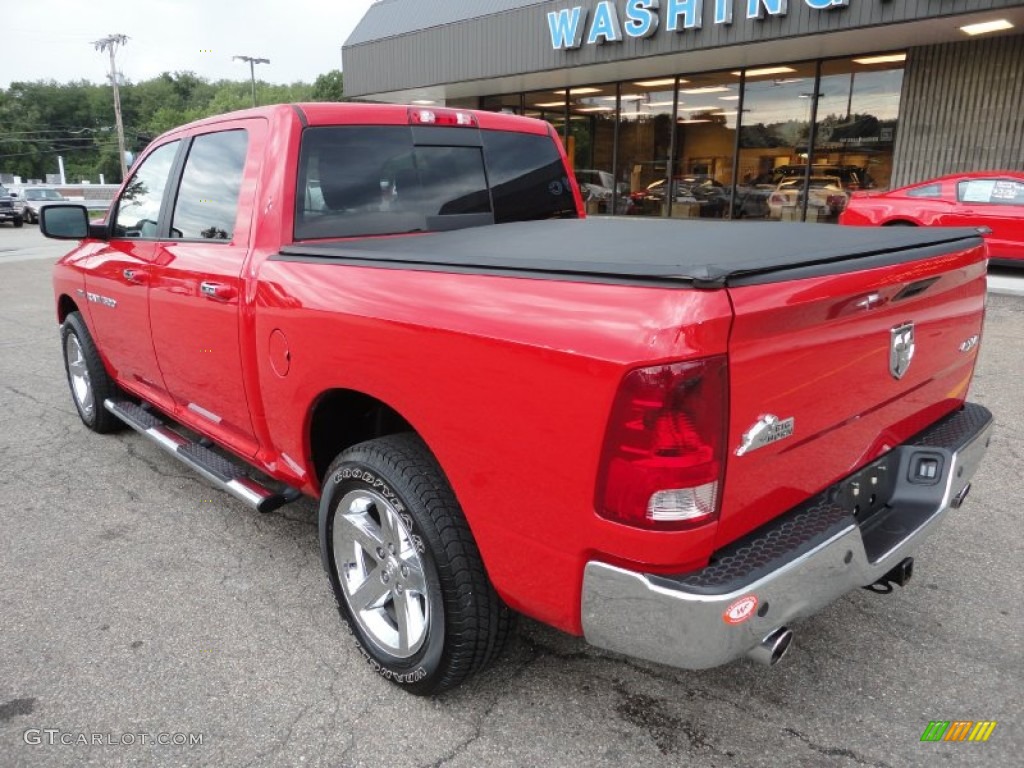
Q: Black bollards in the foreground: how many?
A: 0